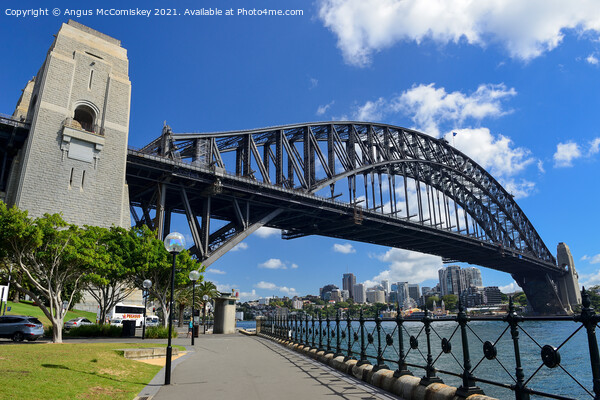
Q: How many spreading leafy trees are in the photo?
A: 3